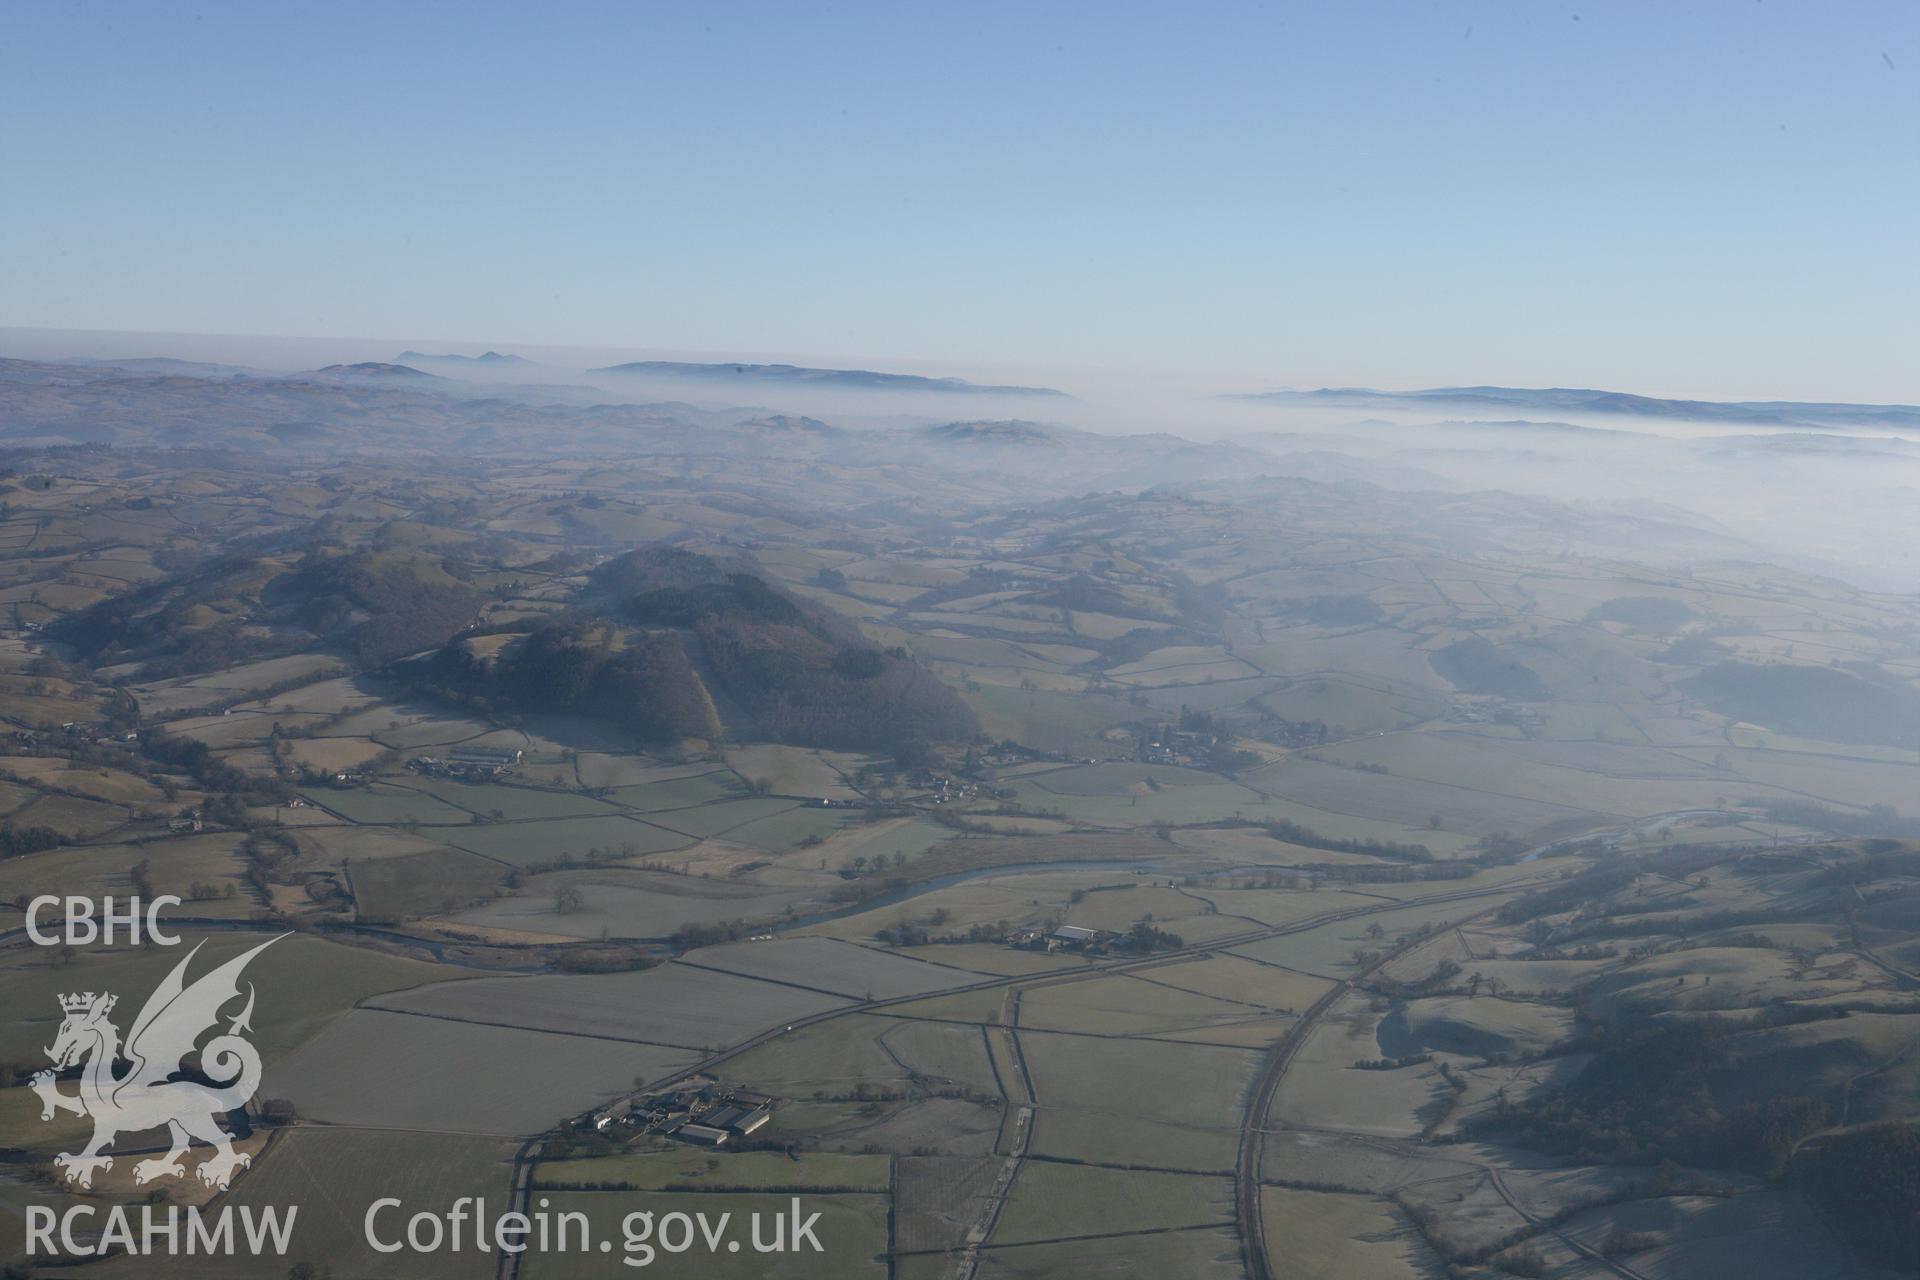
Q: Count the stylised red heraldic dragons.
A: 0